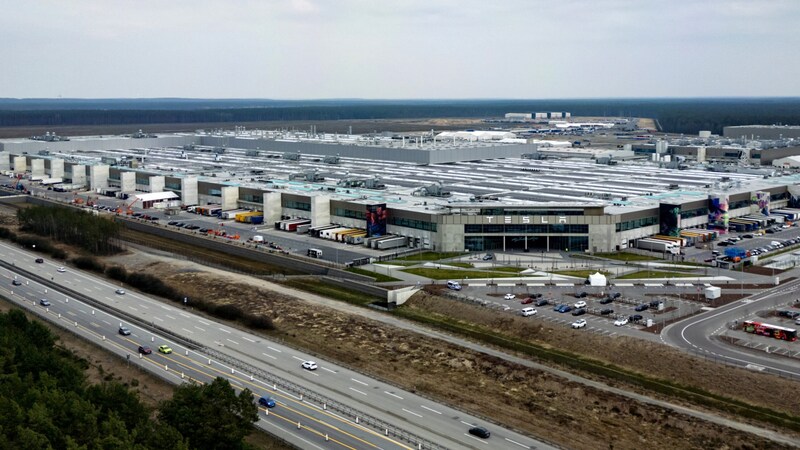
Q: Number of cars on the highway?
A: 11